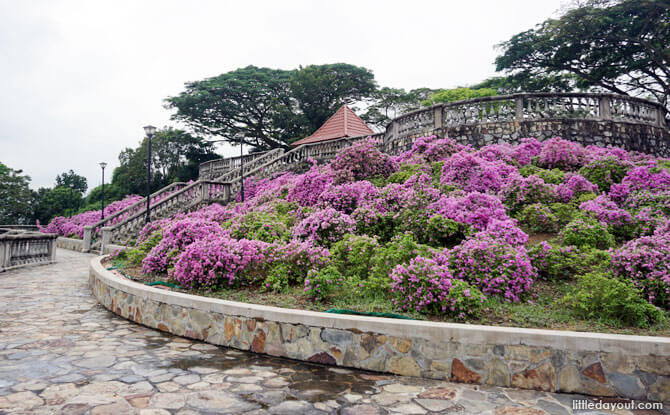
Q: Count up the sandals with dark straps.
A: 0